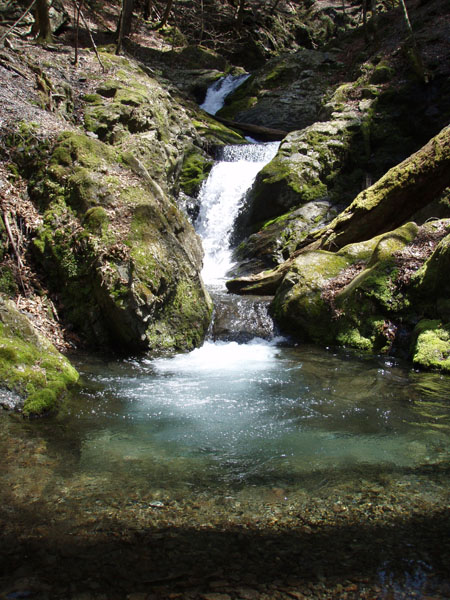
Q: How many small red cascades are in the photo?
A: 0